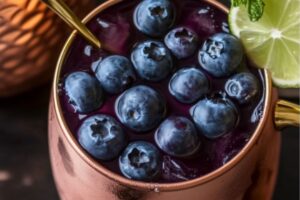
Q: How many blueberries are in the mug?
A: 13